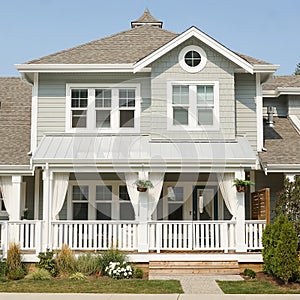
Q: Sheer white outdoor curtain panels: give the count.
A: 5